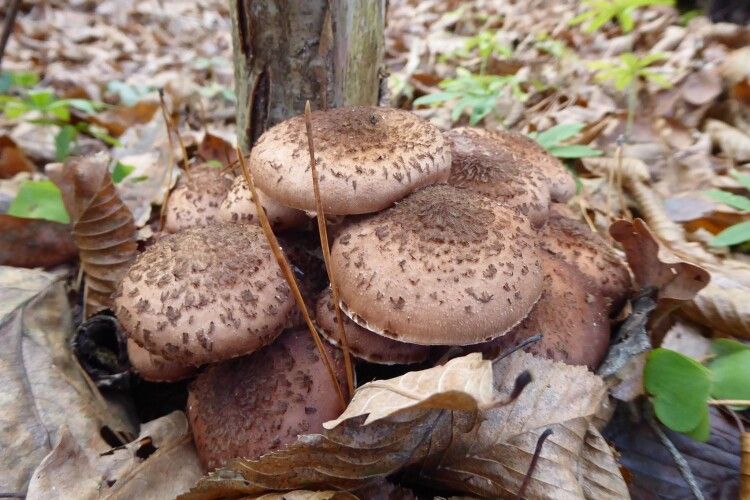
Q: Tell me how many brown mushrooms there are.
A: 12